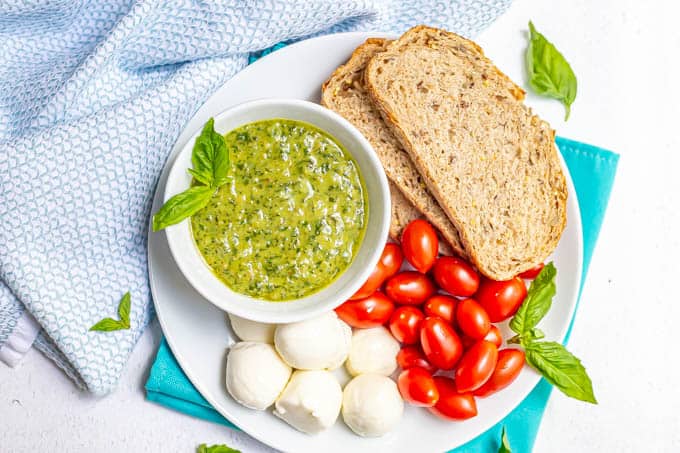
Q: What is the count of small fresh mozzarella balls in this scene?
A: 6